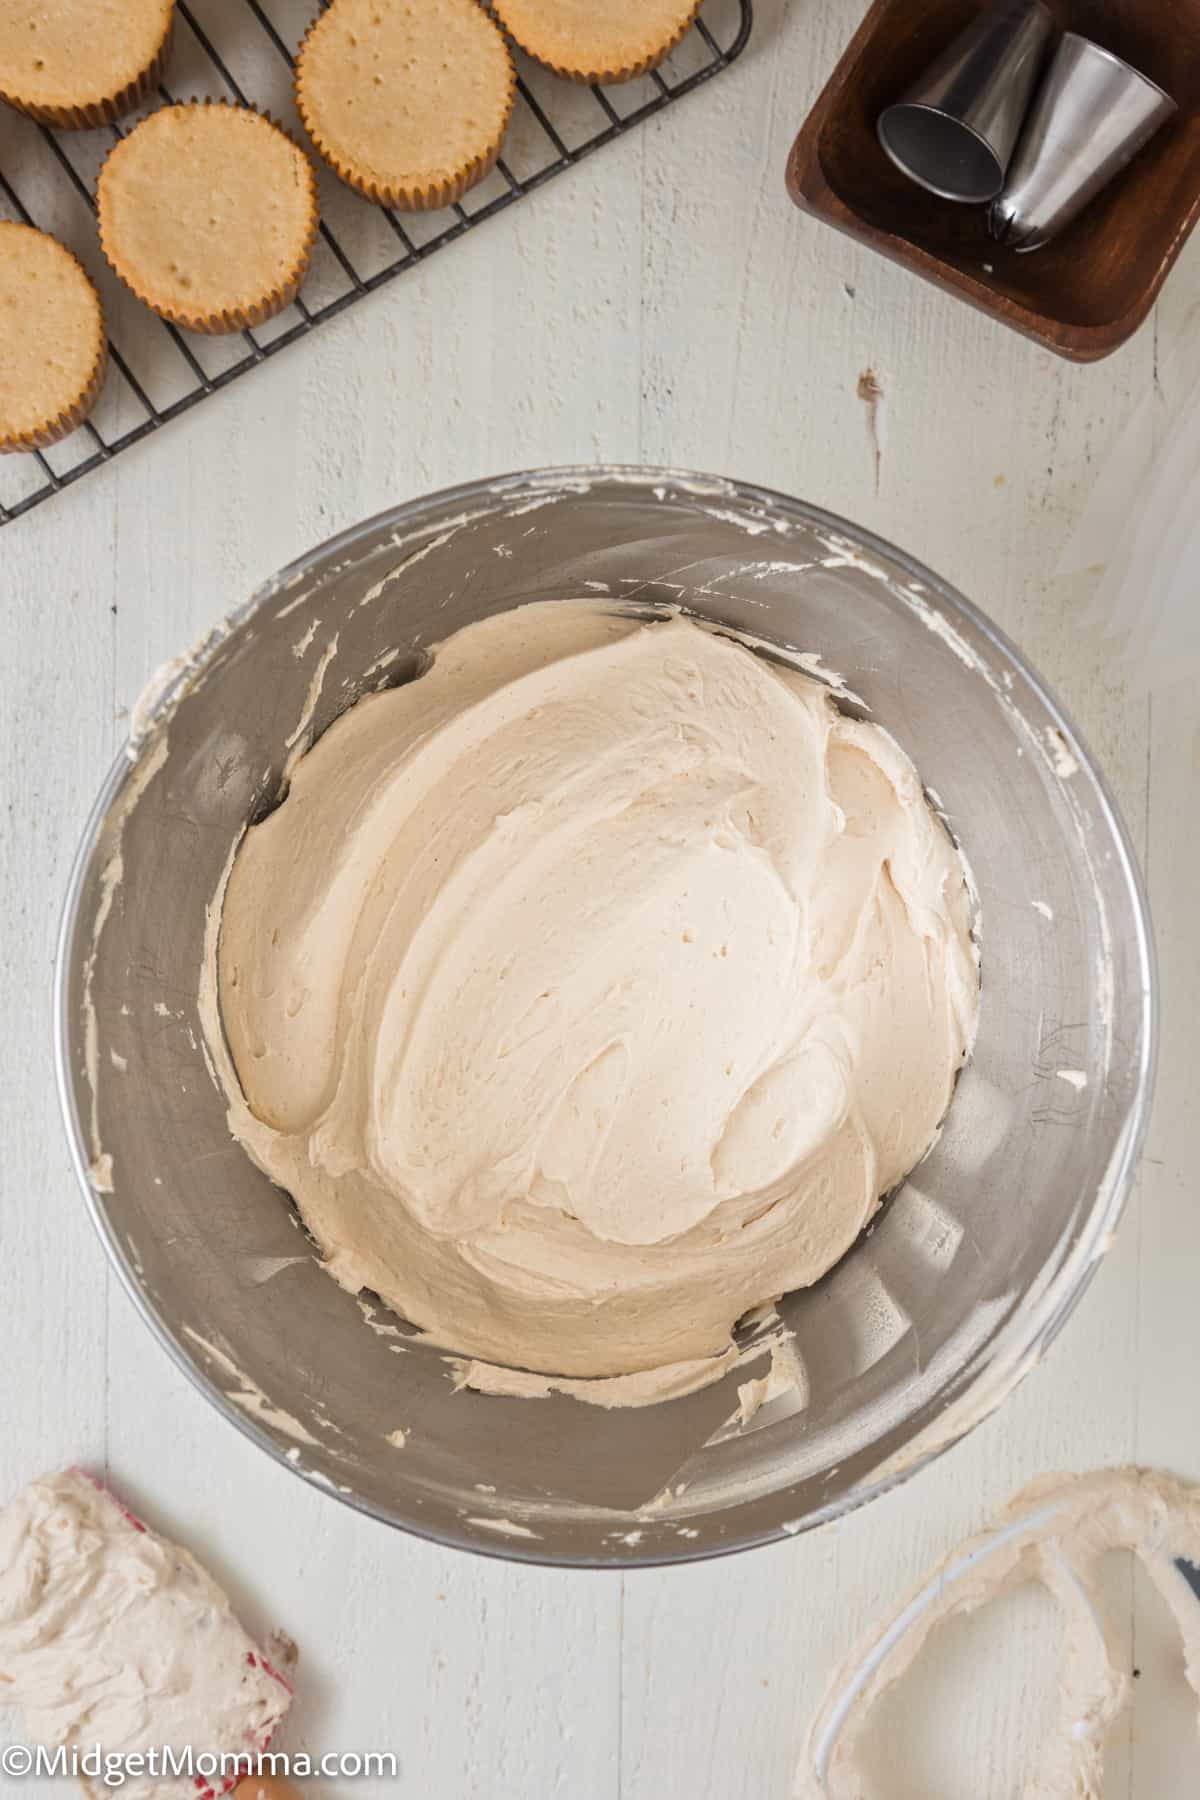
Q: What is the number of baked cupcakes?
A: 5